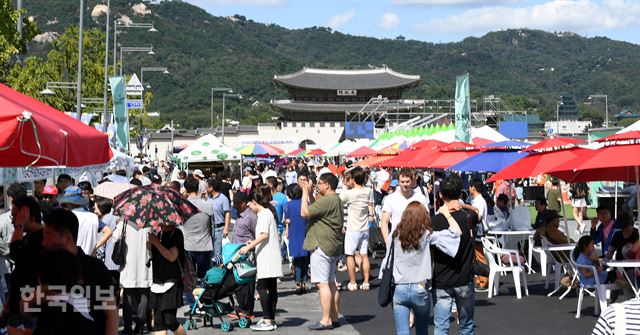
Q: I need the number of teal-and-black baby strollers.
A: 1